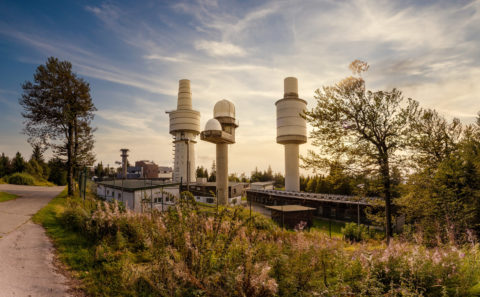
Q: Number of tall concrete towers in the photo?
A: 3